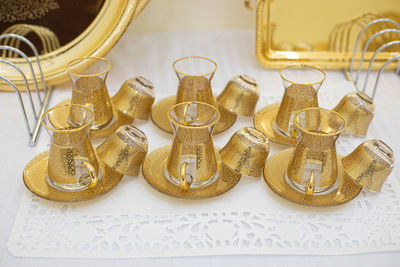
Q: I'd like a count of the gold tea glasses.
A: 6